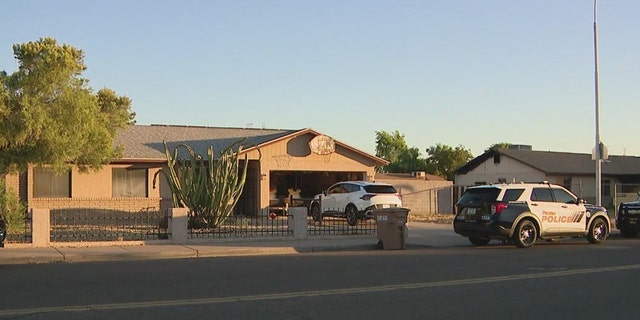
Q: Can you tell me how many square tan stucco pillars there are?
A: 3